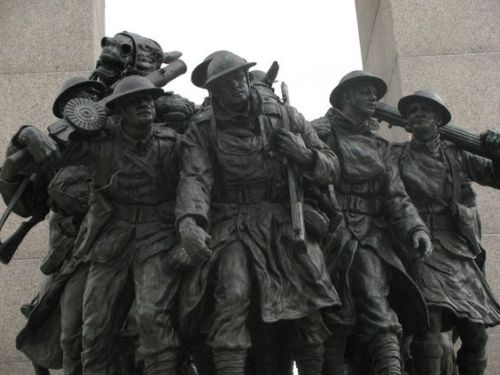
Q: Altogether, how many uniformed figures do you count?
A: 5